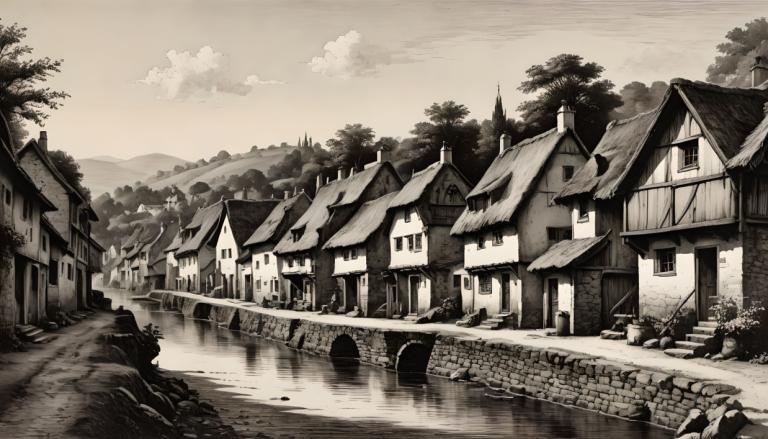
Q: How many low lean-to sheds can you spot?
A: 1